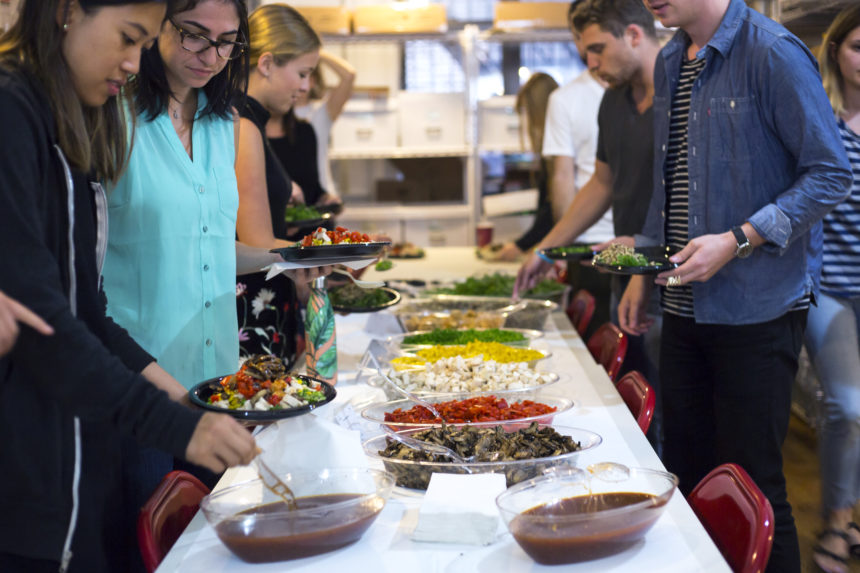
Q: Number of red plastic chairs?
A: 5